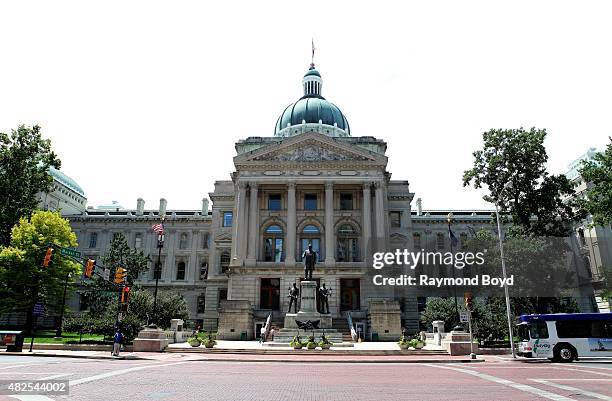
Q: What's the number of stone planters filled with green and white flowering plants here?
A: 7